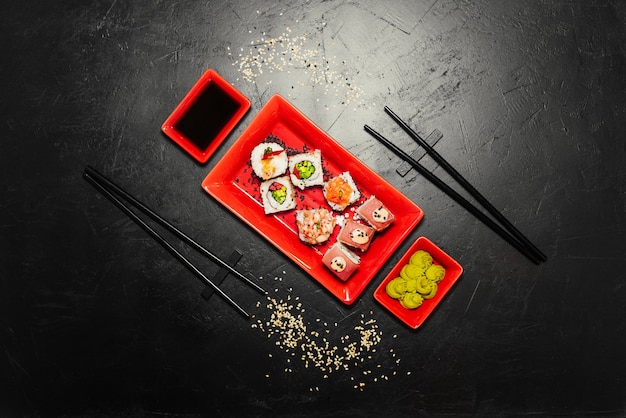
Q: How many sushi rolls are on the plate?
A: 8